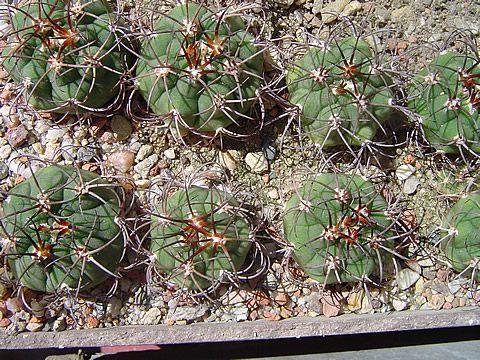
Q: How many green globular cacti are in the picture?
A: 8